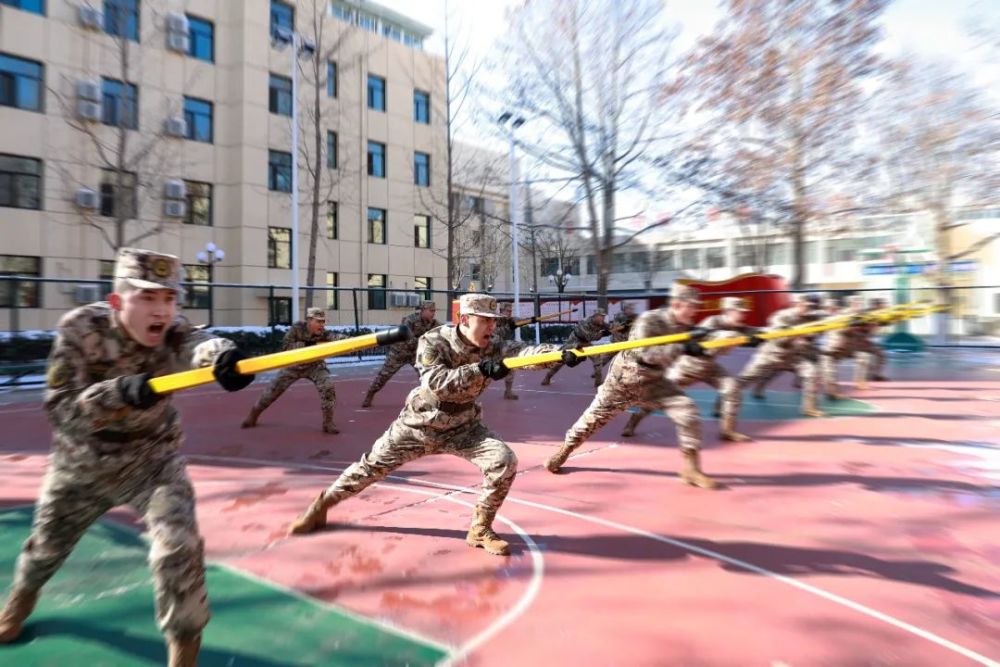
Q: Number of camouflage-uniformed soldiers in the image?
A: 13